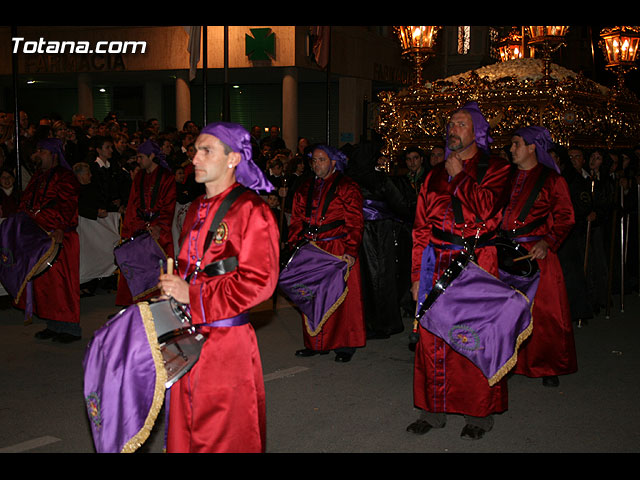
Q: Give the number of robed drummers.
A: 6